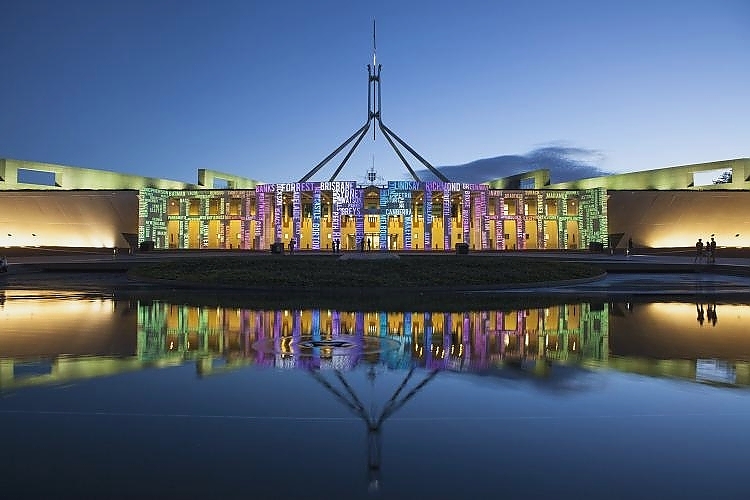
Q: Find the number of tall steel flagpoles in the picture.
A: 1